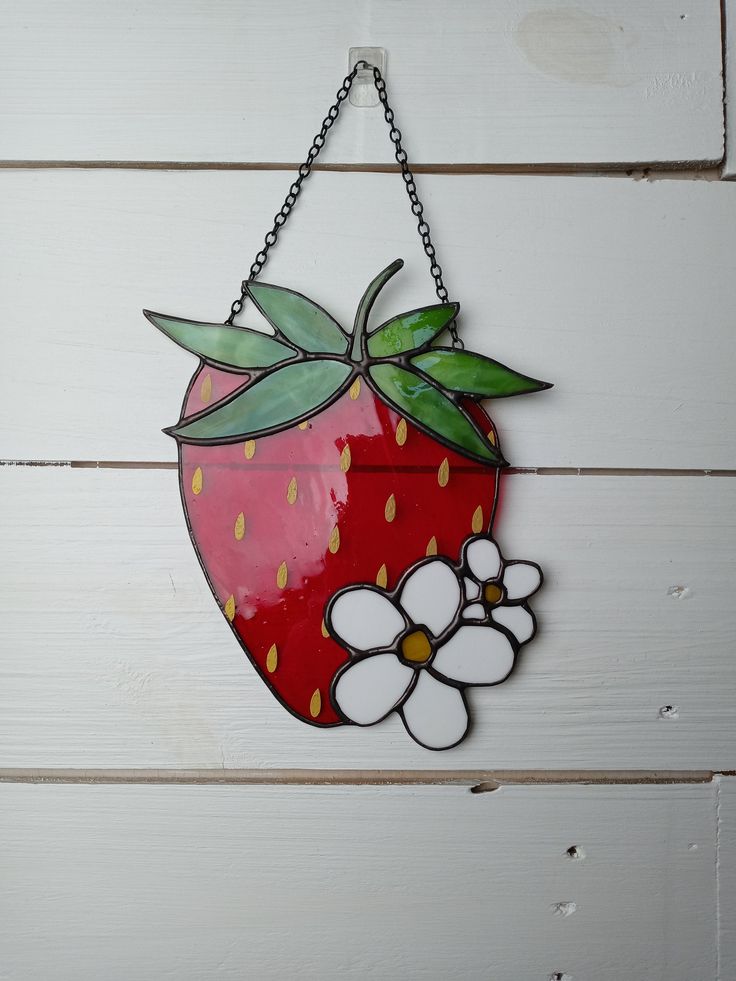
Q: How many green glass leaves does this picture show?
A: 6